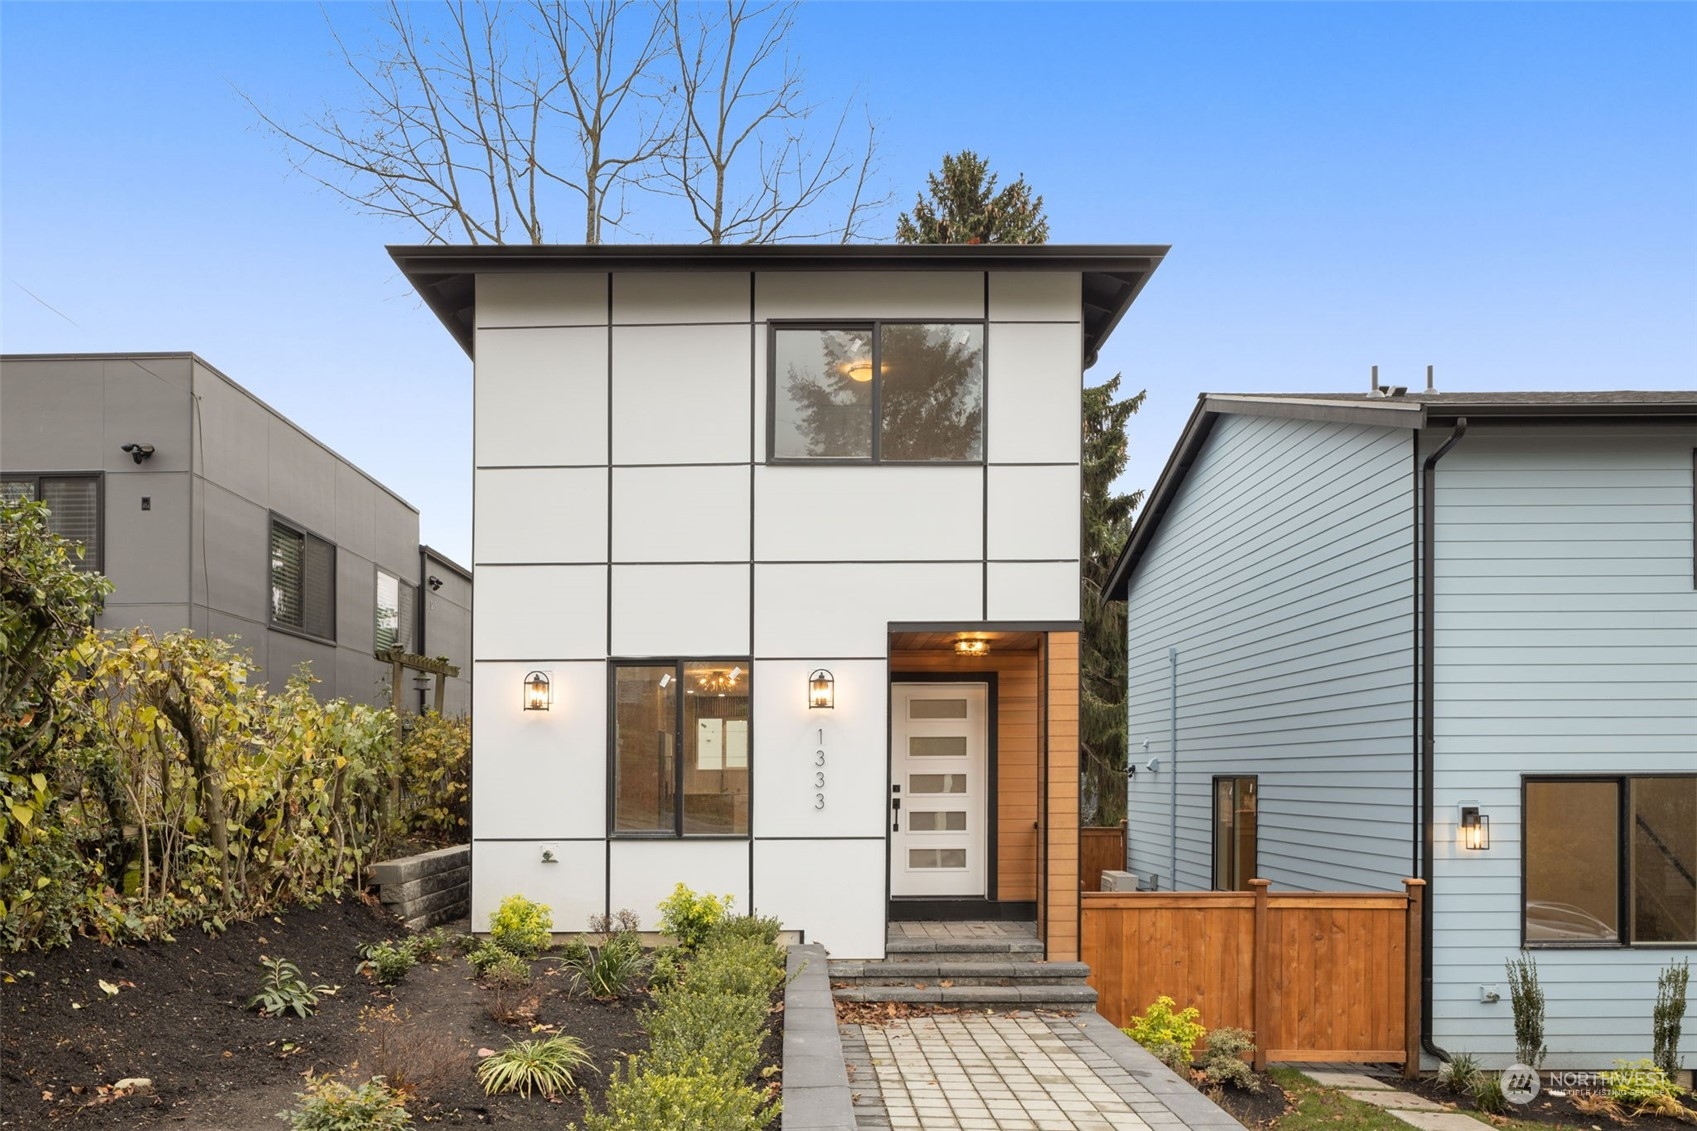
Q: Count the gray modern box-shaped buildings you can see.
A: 1